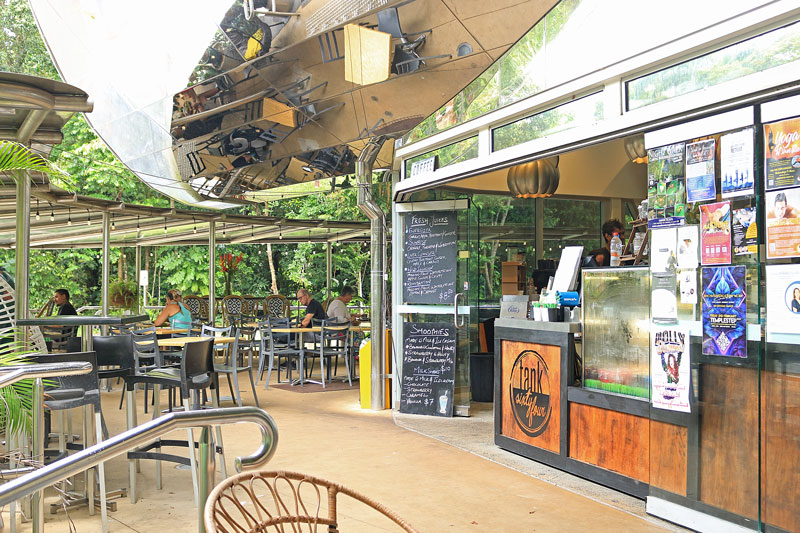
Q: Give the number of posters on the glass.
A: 14